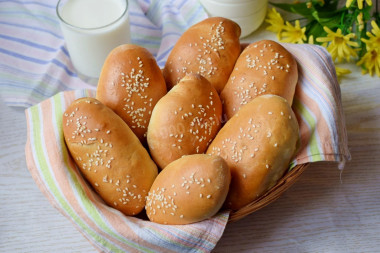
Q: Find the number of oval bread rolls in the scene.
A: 7